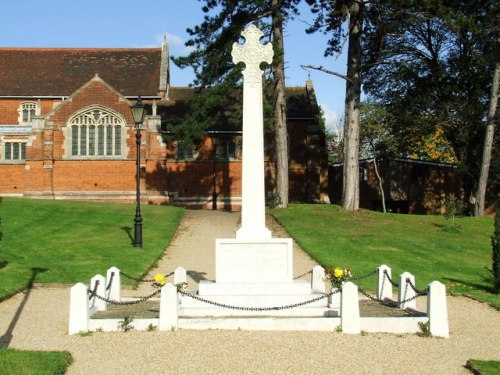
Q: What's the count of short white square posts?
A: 10